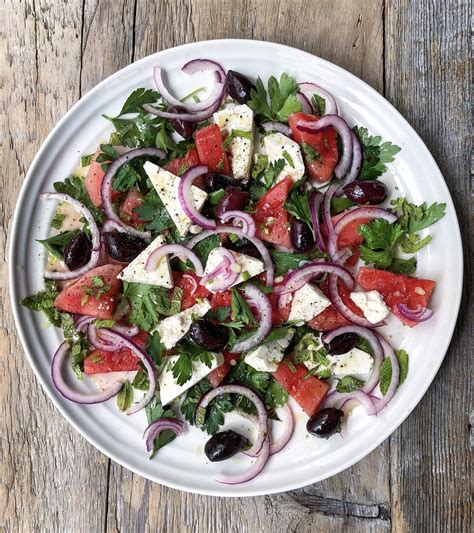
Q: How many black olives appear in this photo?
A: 13